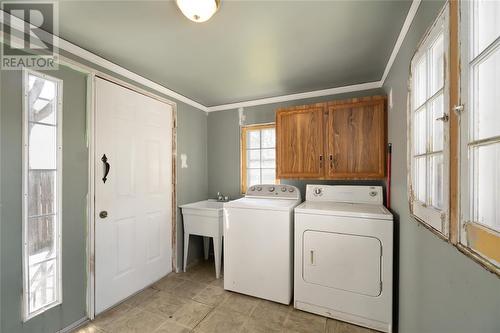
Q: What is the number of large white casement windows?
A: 2